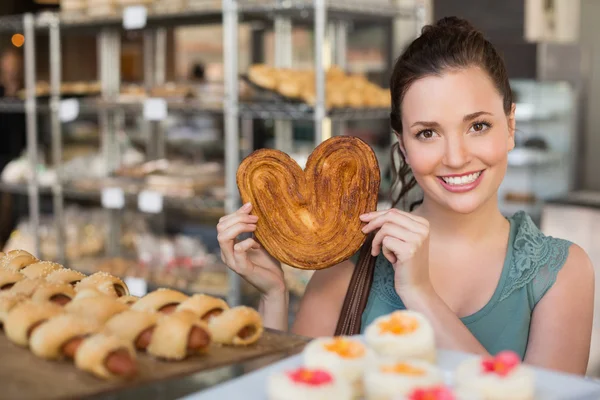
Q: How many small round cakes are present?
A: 6